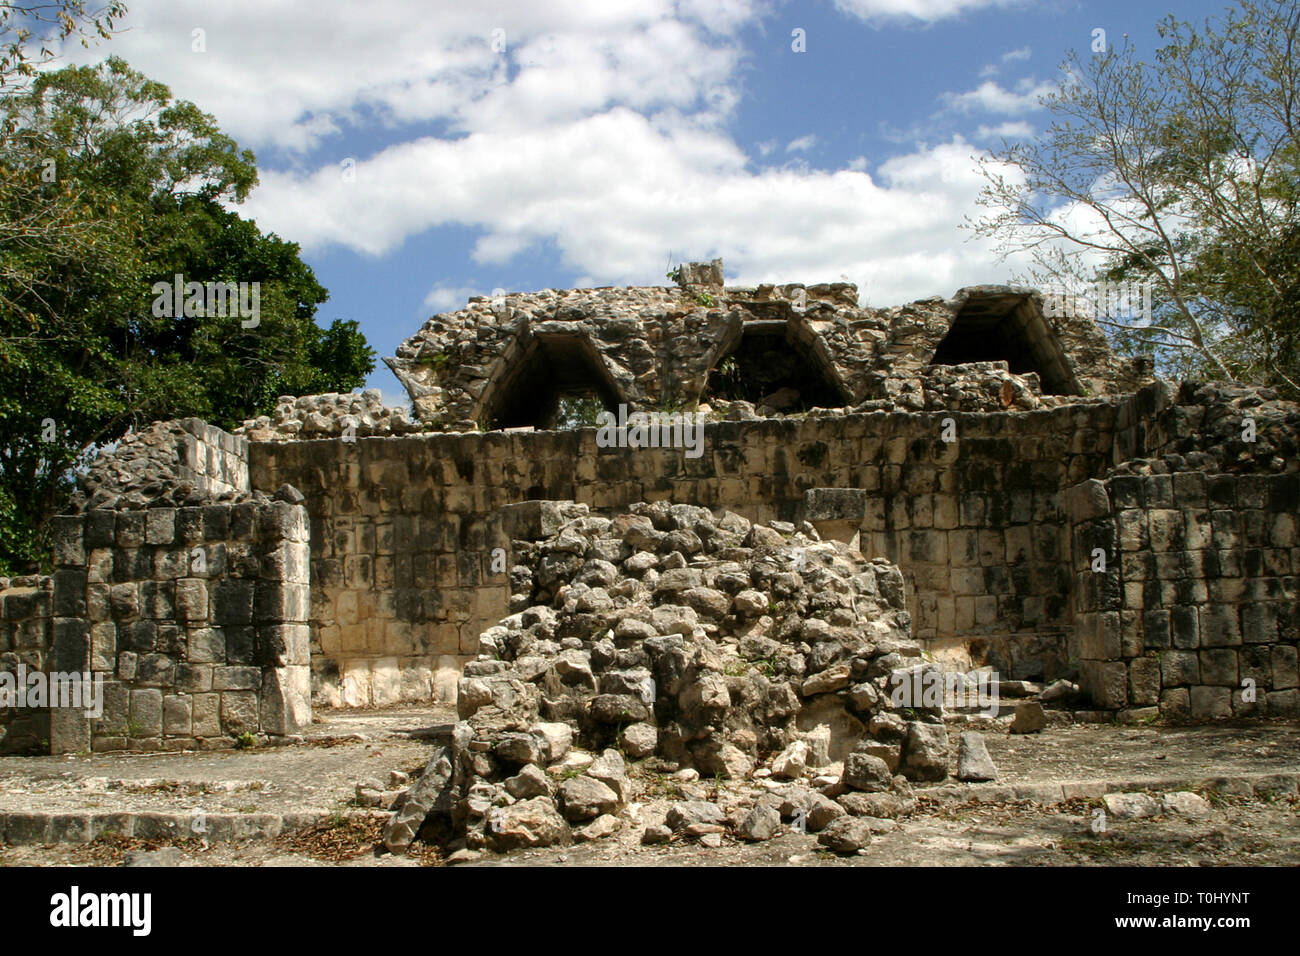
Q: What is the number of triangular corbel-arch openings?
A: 3